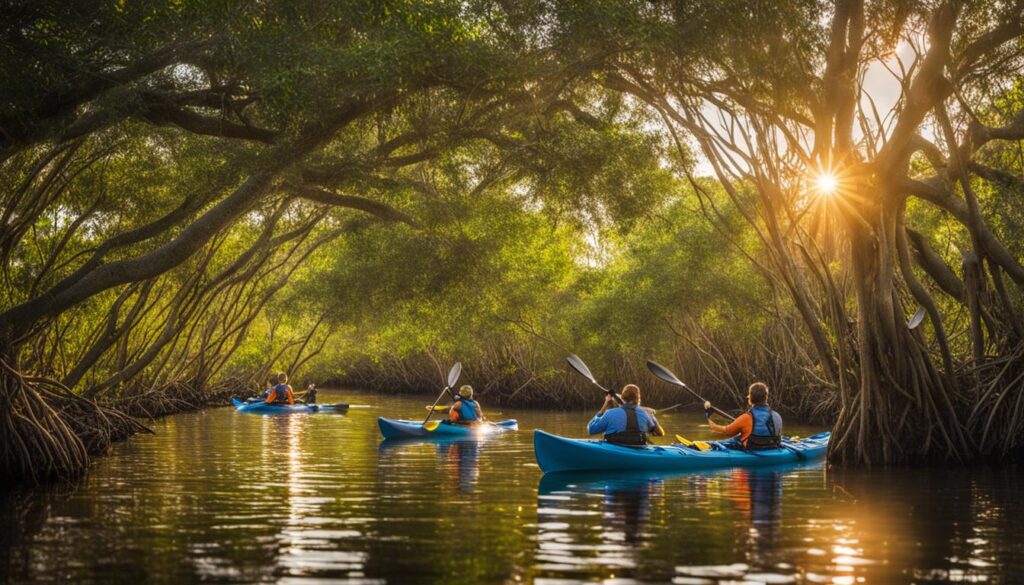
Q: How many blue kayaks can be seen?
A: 3